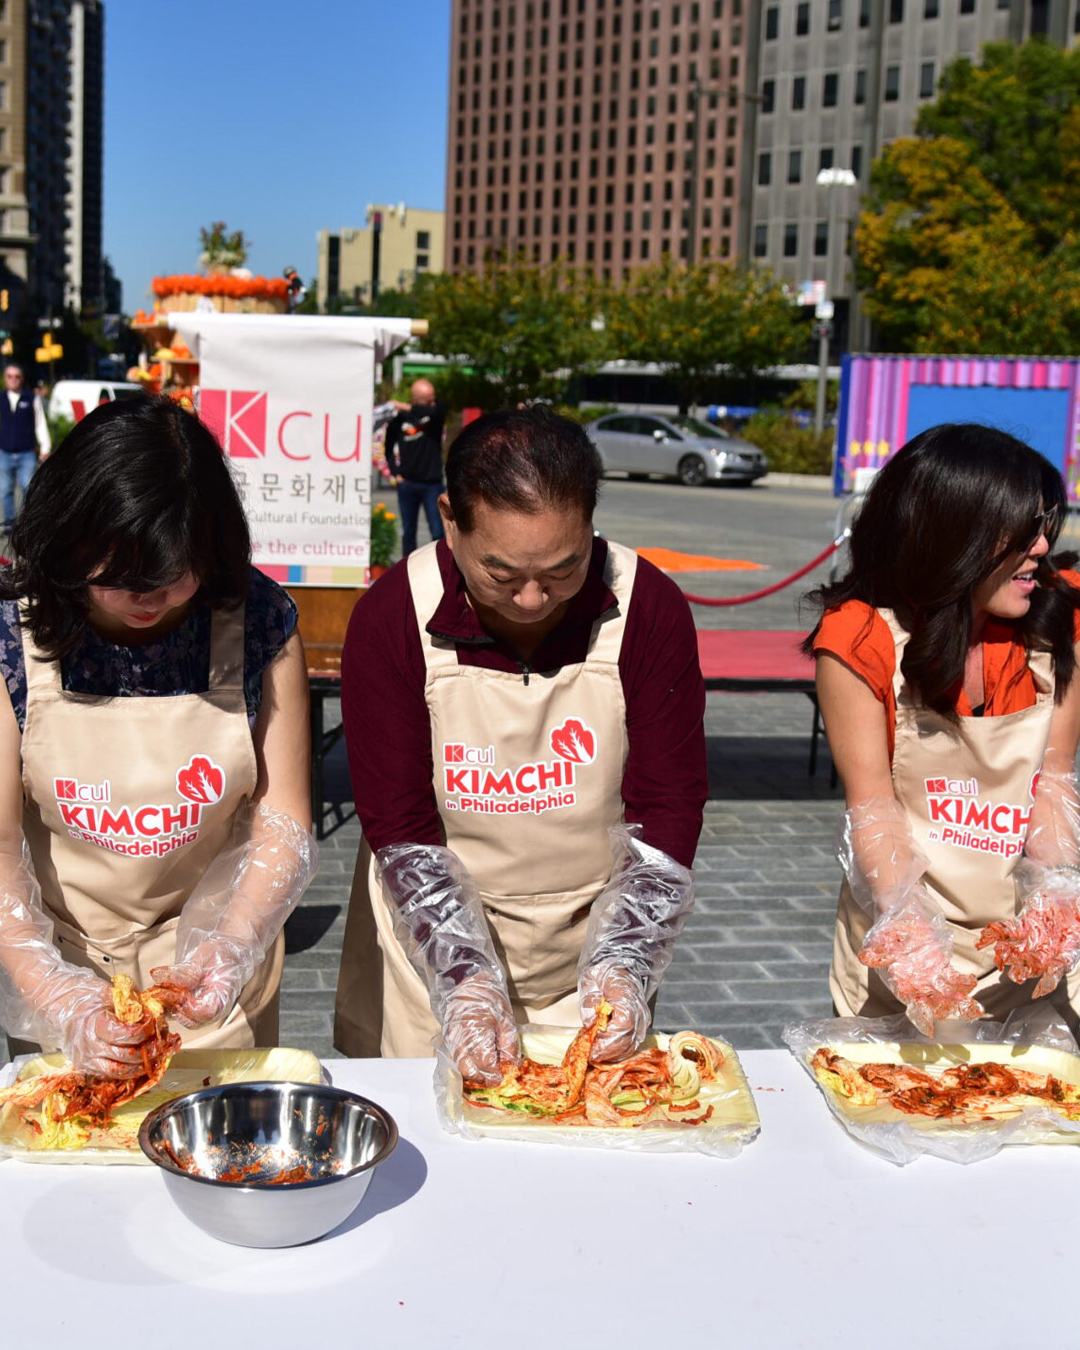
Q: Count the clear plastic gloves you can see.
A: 6